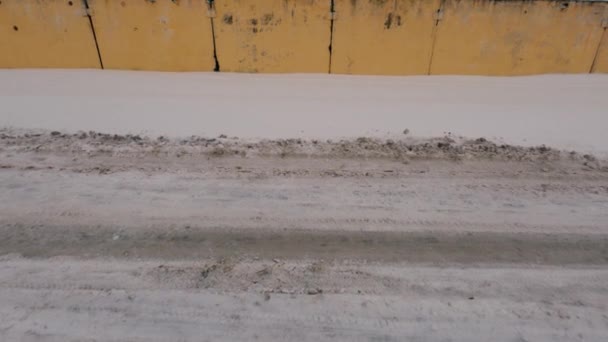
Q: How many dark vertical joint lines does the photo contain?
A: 5